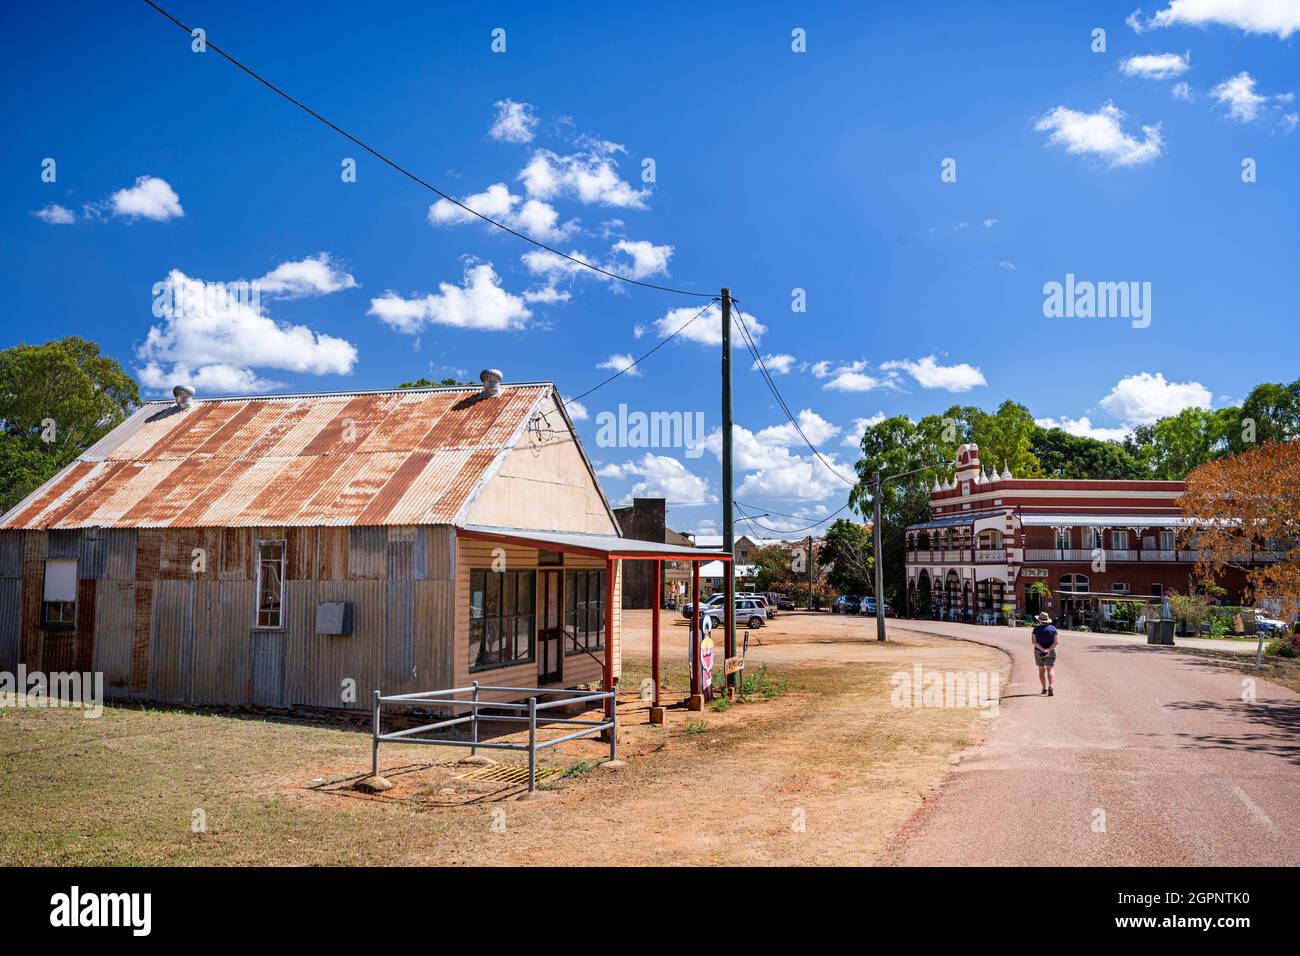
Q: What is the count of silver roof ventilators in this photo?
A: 2